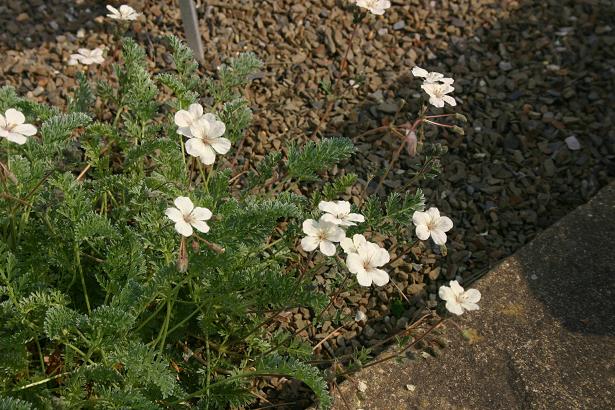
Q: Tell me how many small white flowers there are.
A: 15